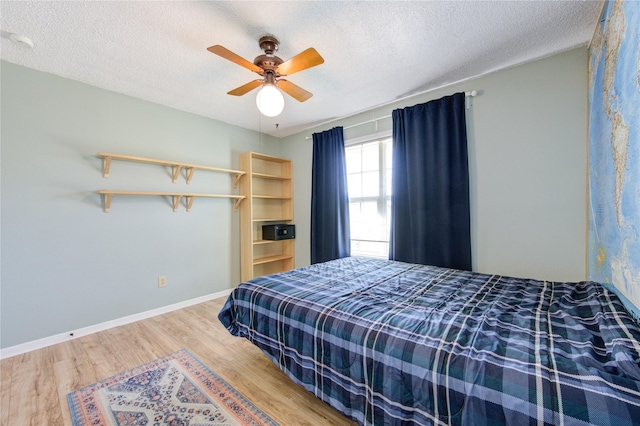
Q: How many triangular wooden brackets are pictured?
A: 8